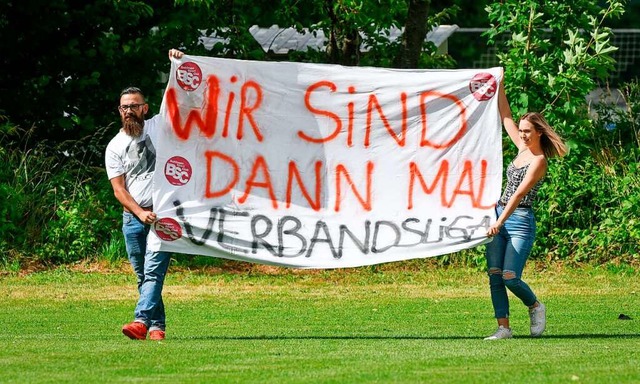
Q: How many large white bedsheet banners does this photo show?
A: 1